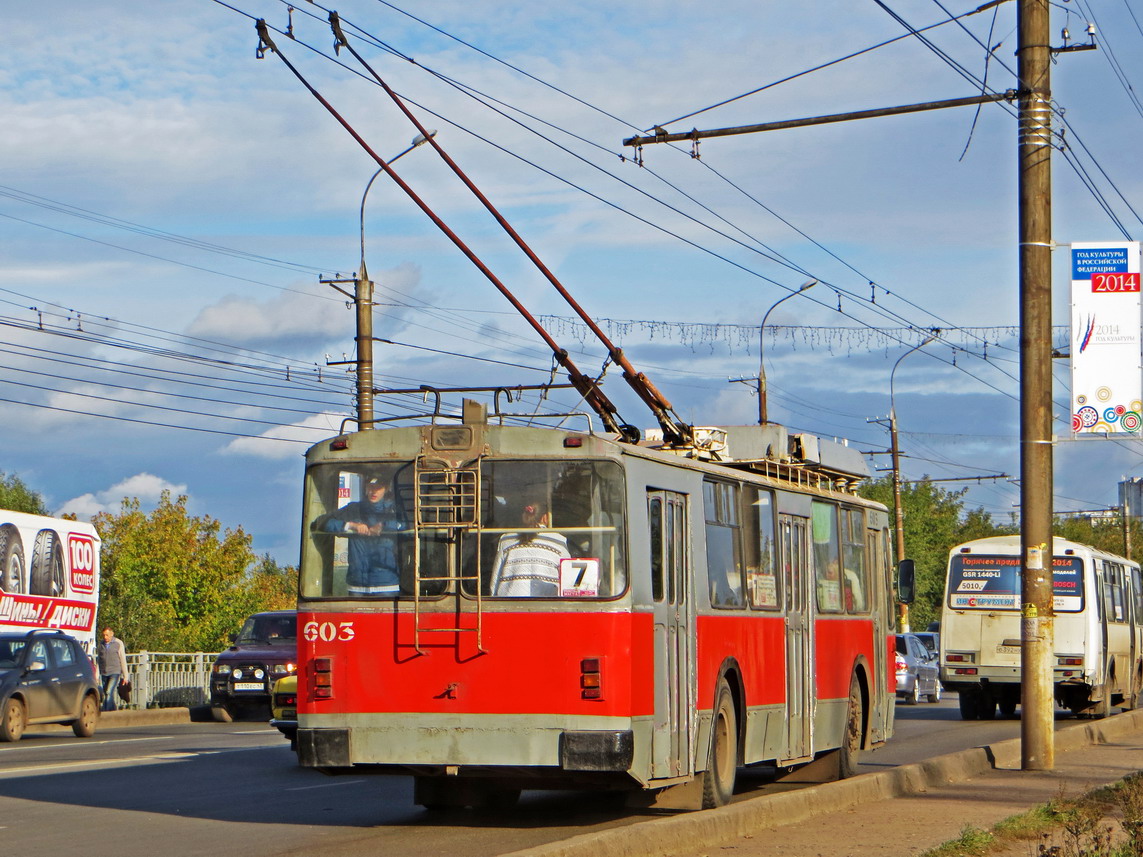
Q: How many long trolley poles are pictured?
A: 2